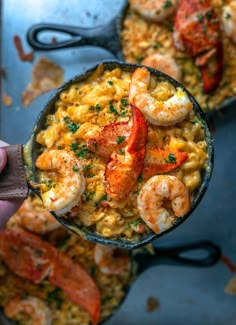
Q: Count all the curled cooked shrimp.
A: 9